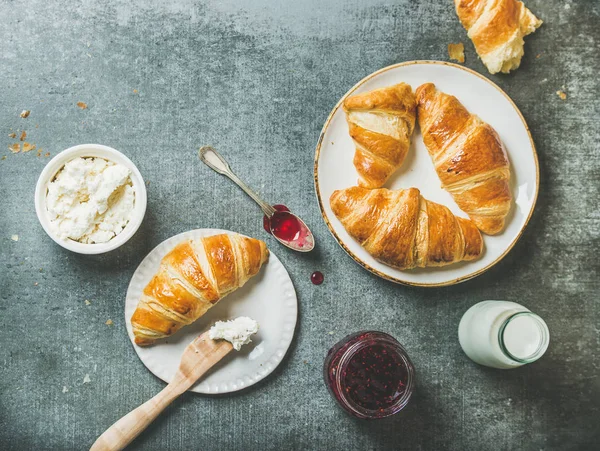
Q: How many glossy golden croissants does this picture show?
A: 5